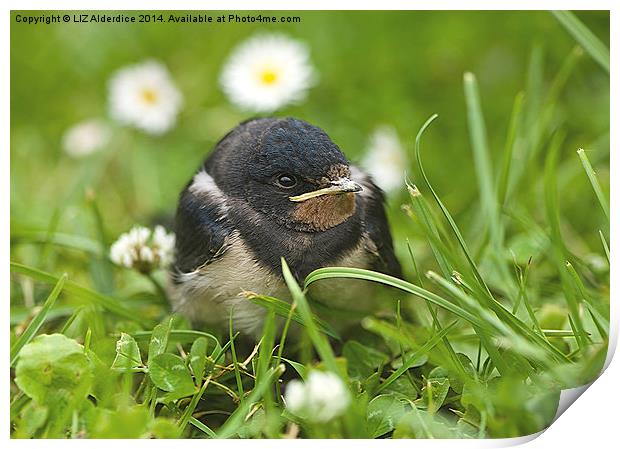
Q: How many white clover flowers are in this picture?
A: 2